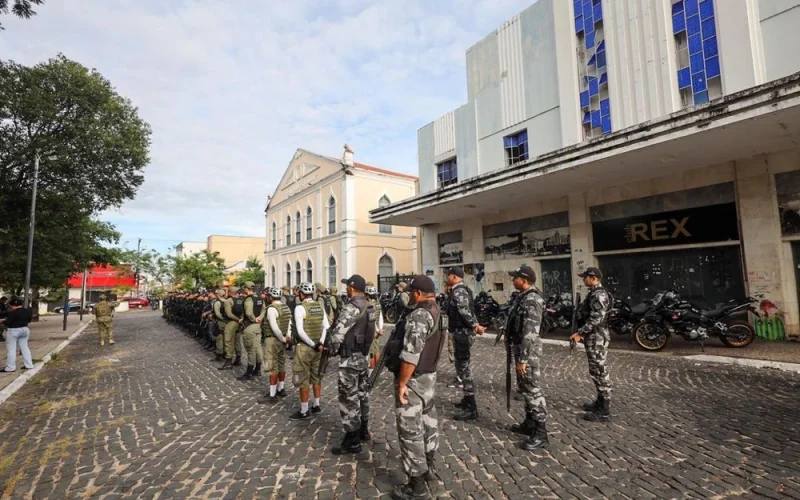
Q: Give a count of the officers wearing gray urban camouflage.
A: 5